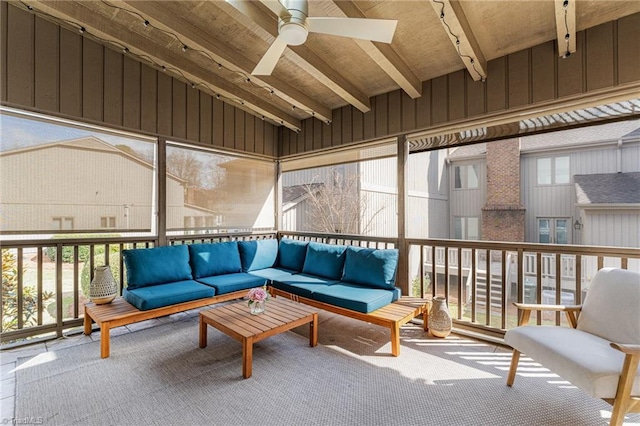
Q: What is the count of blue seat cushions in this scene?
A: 5